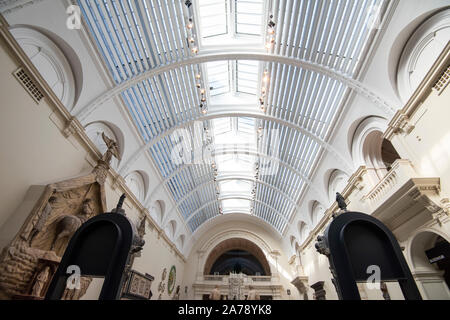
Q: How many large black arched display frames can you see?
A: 2